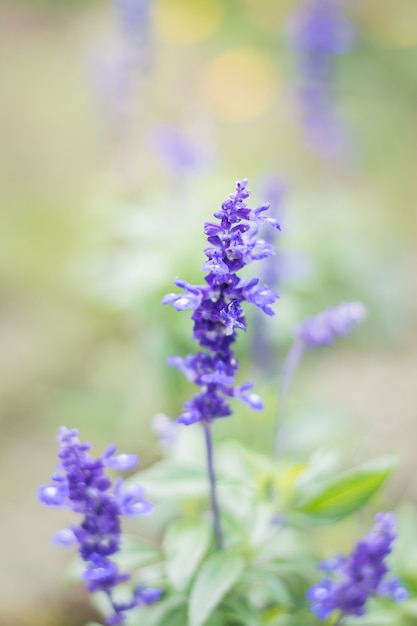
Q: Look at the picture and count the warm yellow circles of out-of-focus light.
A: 2